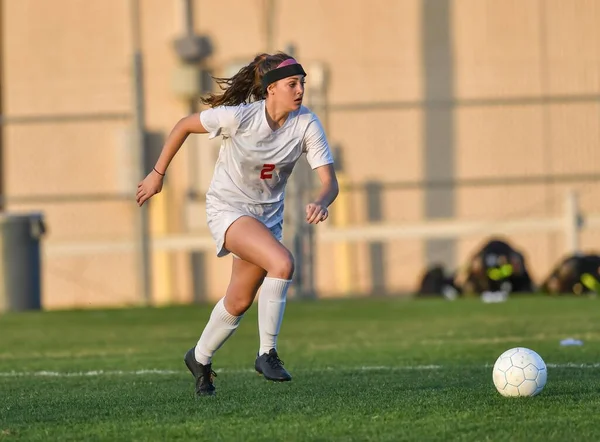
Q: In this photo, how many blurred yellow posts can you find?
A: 2